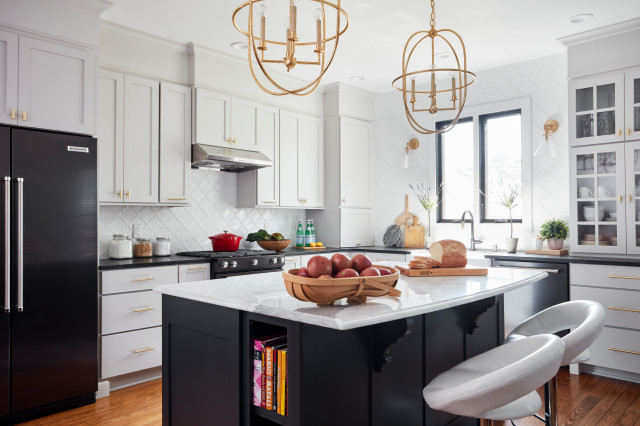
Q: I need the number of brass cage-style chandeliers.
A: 2